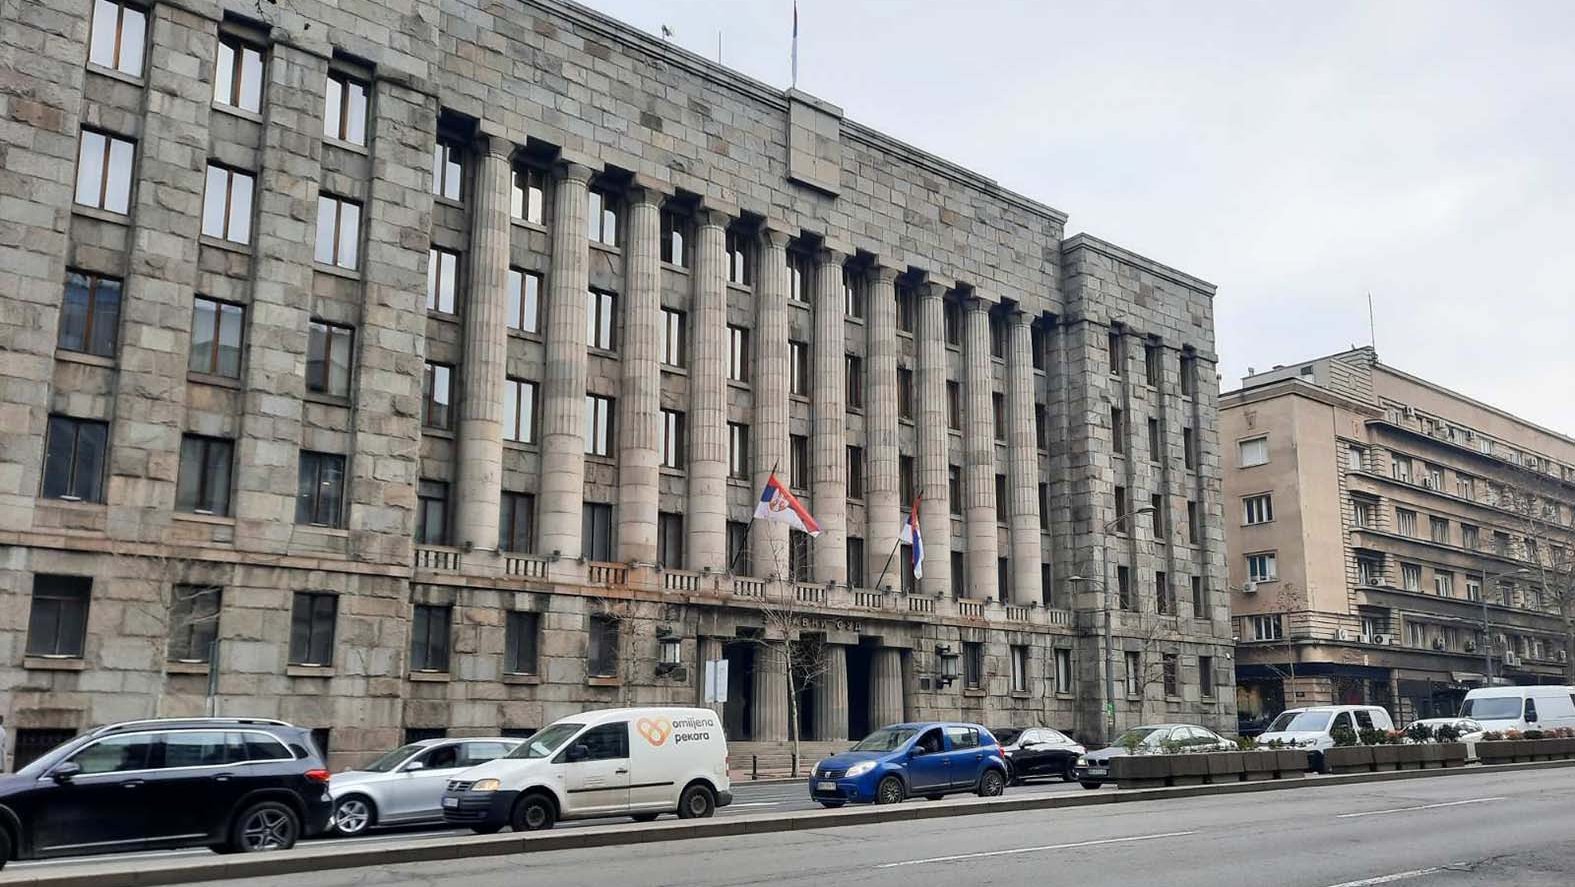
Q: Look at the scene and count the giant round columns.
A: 10